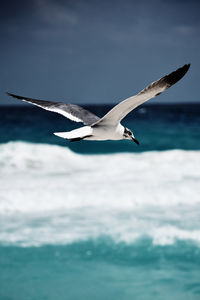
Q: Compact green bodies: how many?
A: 0